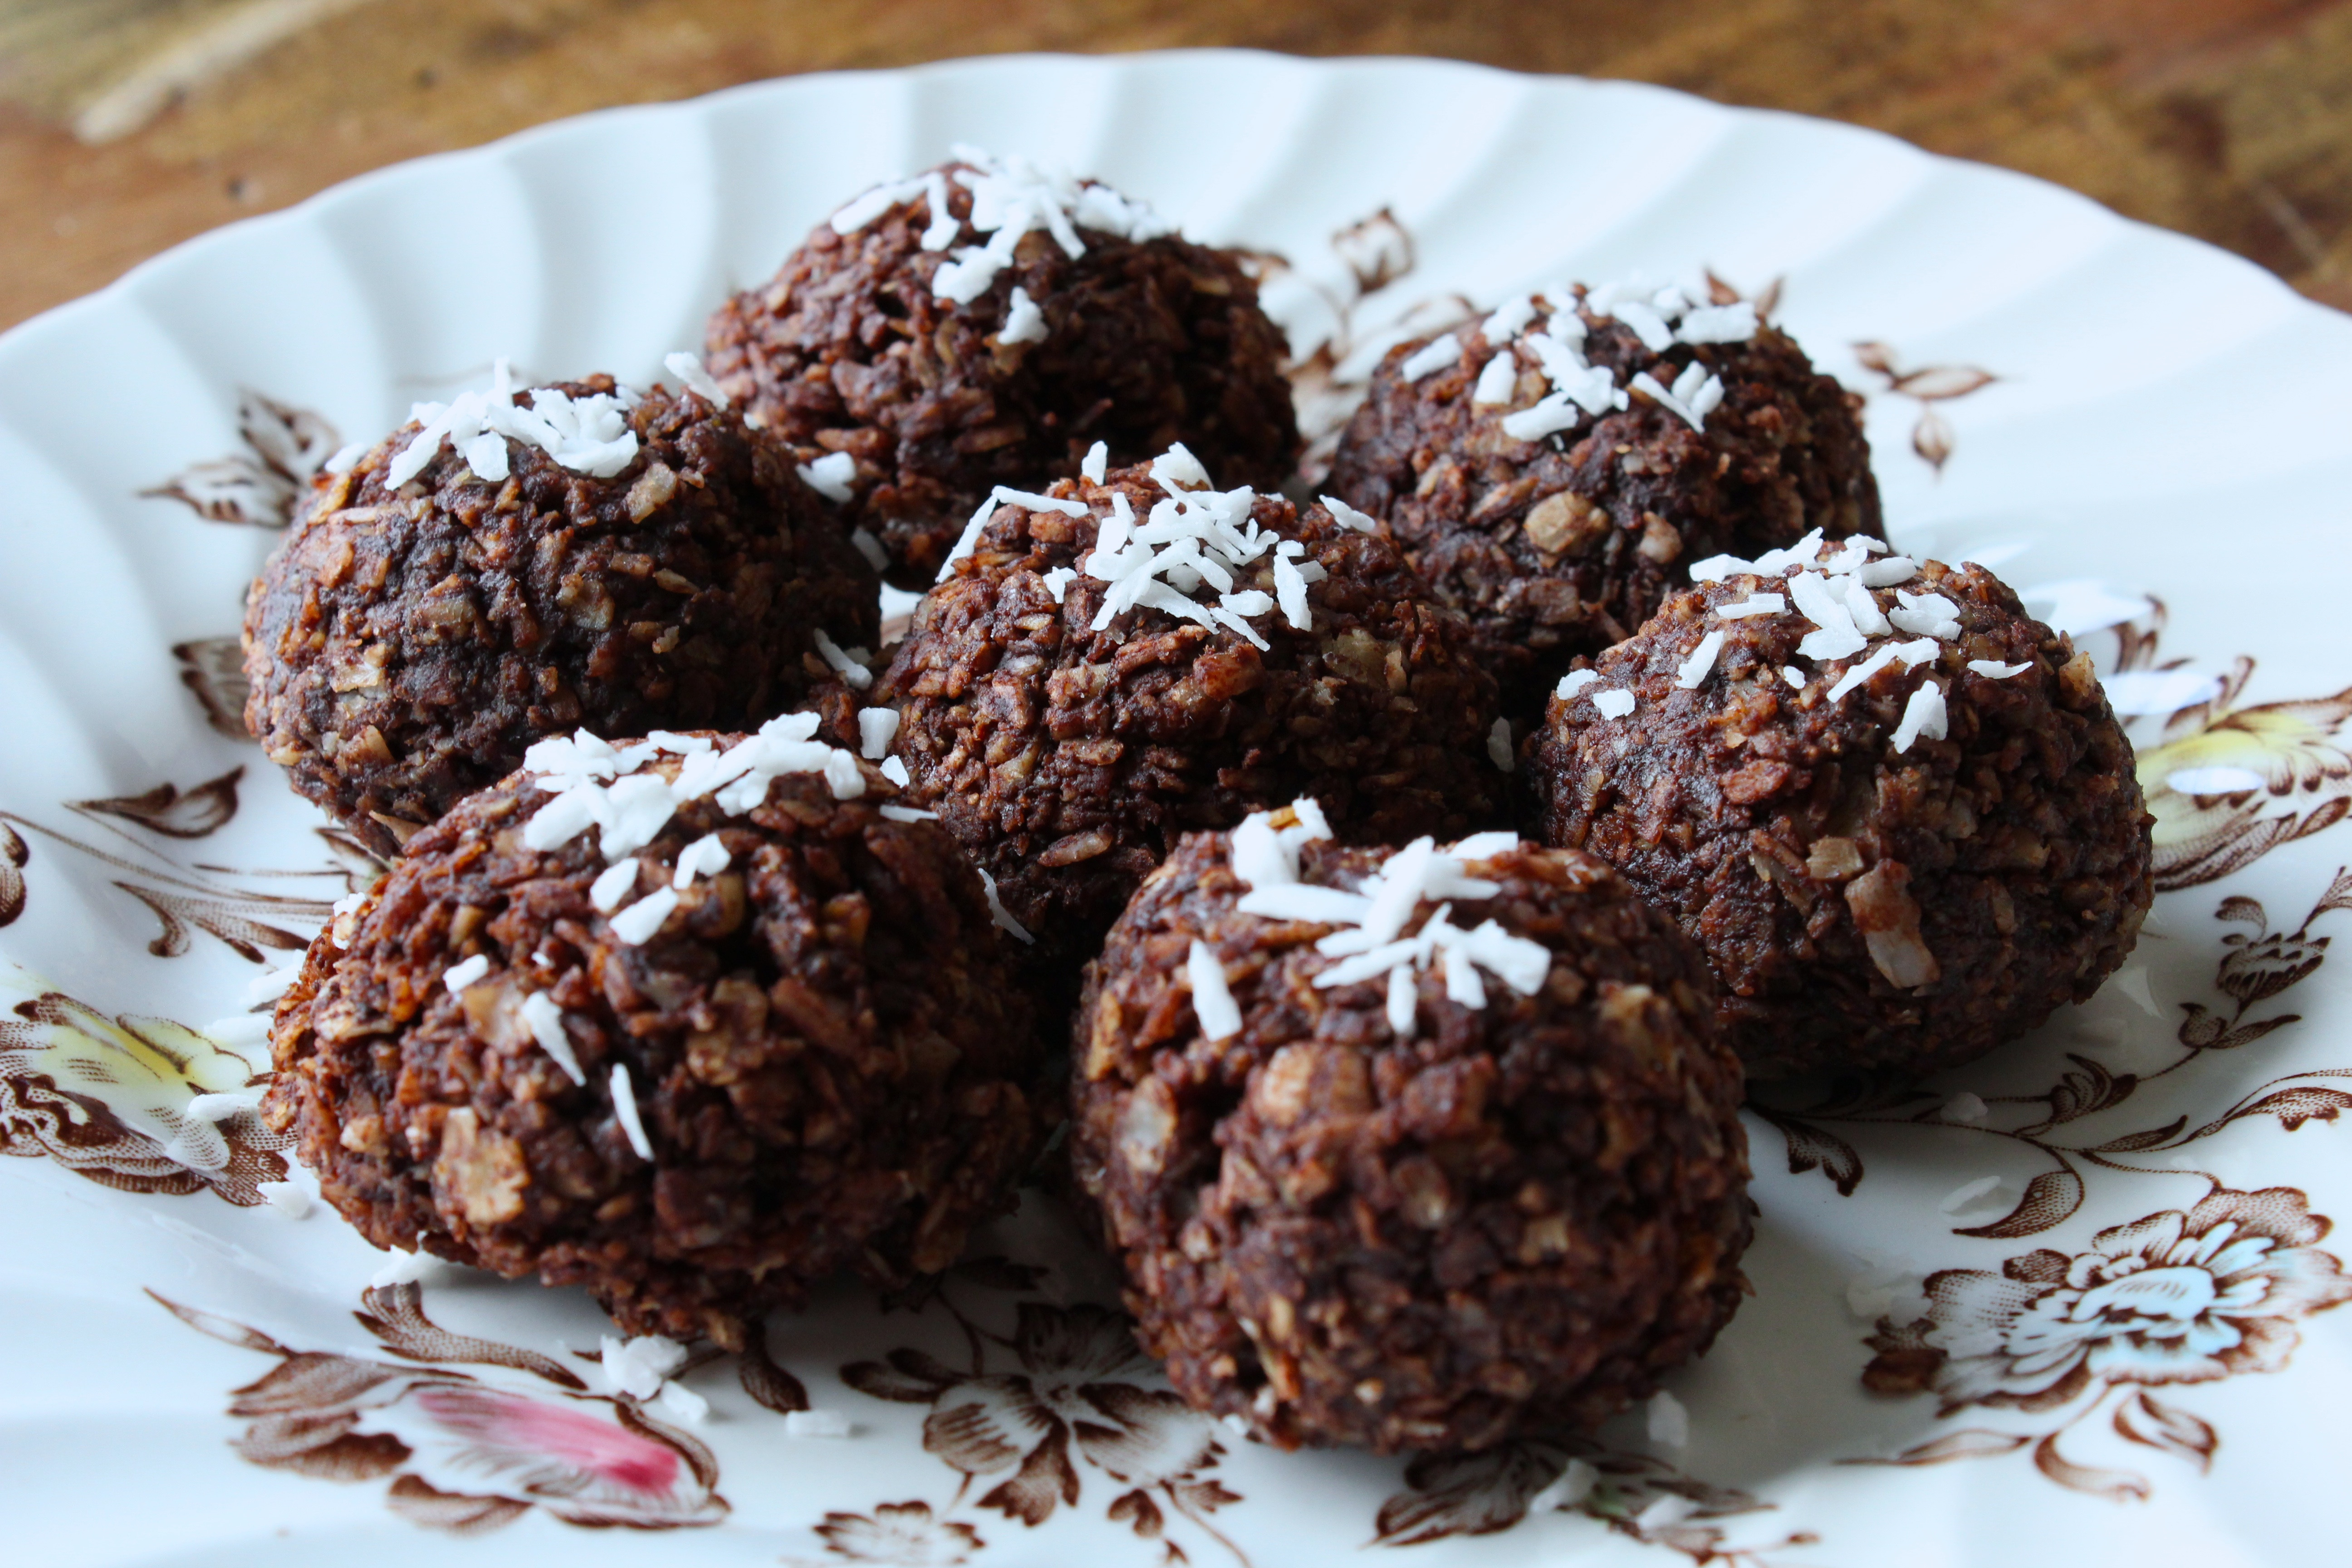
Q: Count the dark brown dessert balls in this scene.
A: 7